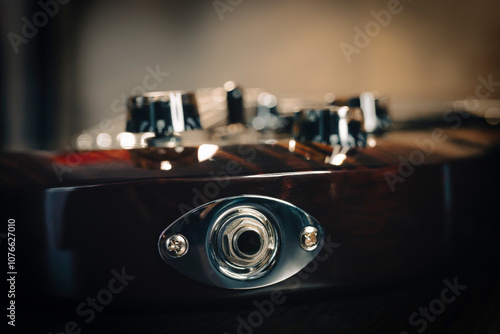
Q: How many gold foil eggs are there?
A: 0